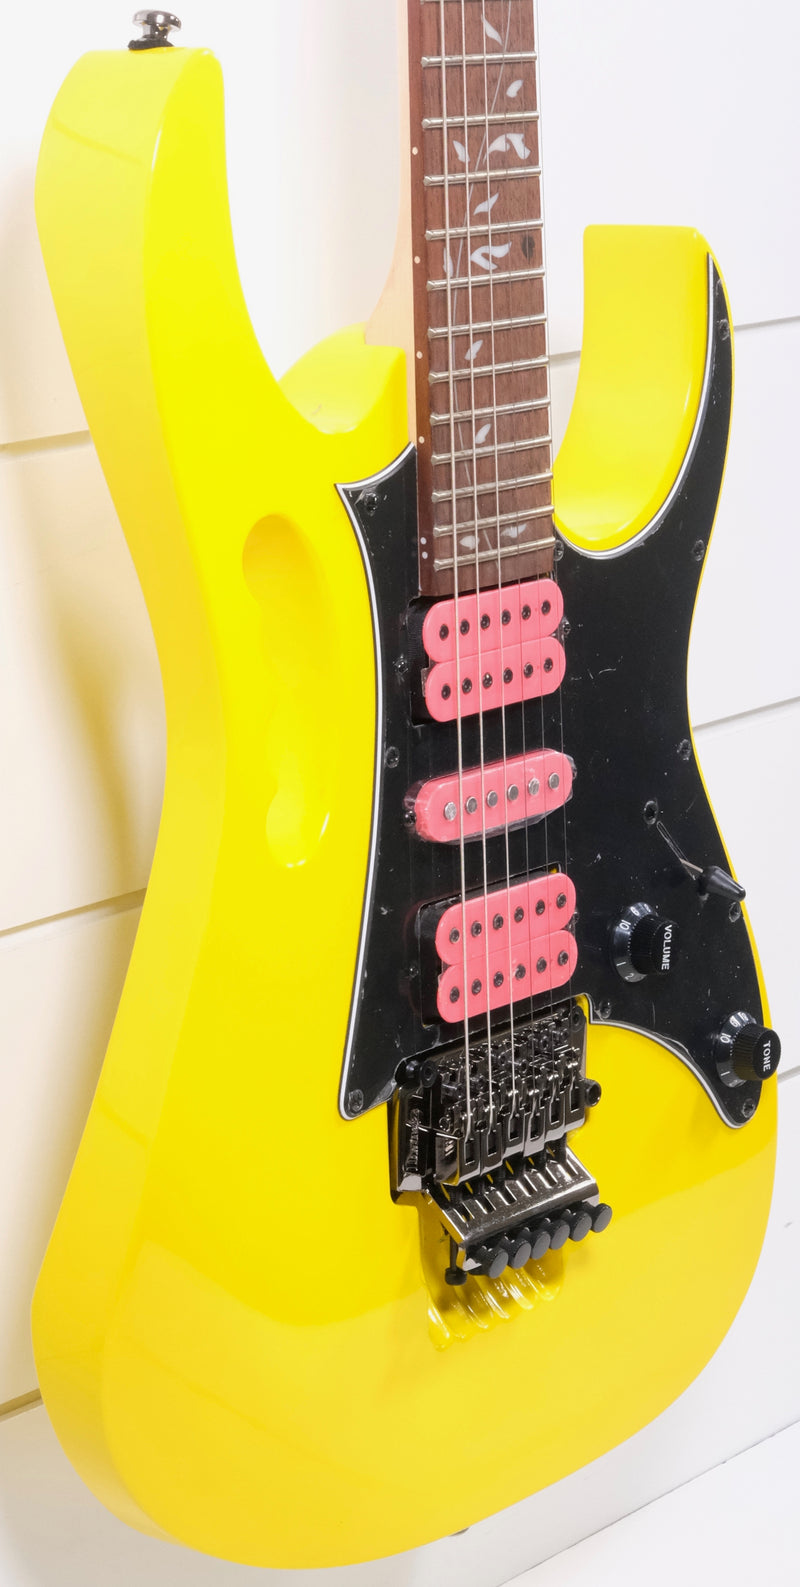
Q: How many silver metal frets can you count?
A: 12